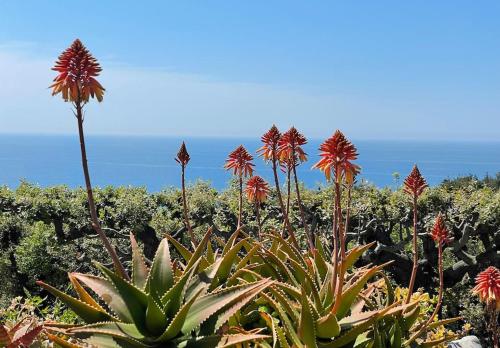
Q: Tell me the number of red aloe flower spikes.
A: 10